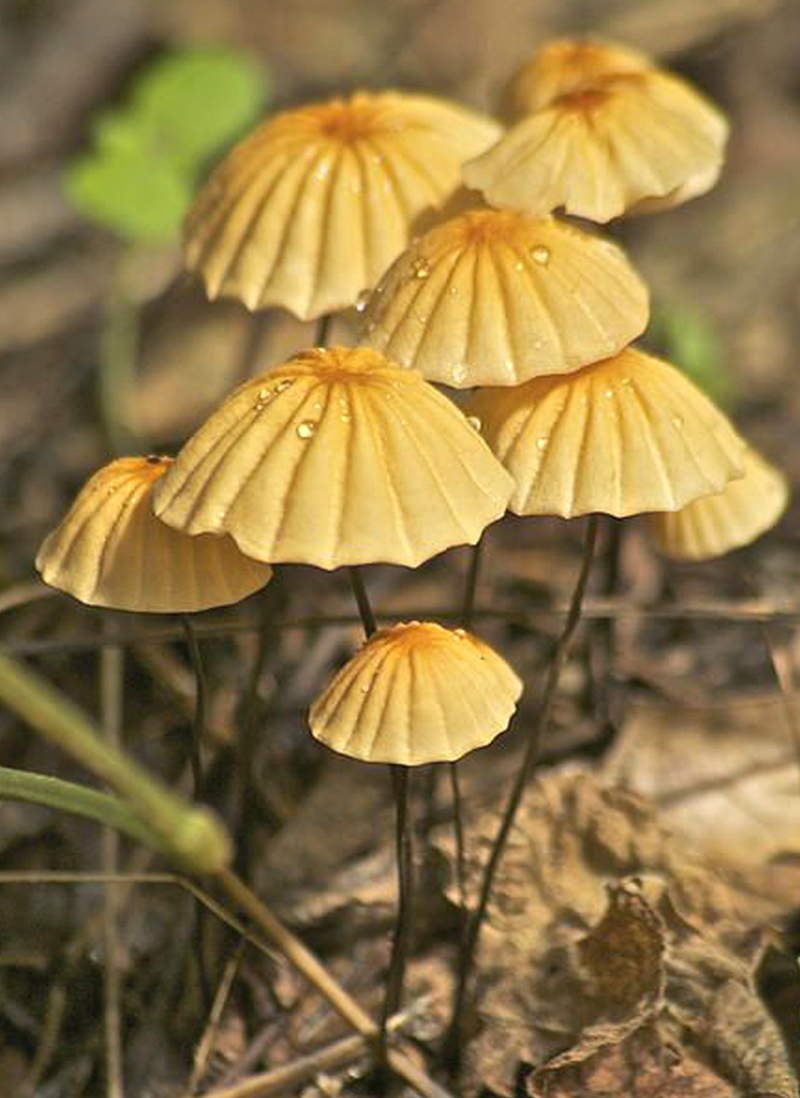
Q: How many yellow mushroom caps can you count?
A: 9